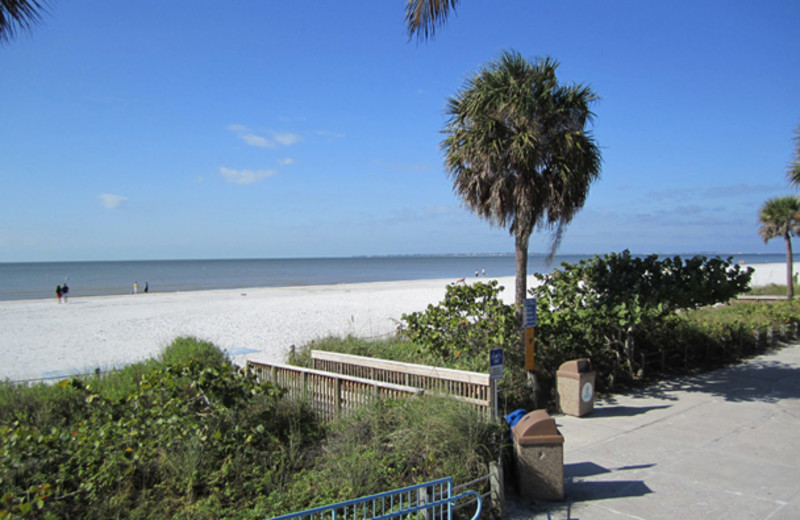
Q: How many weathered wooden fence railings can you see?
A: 2